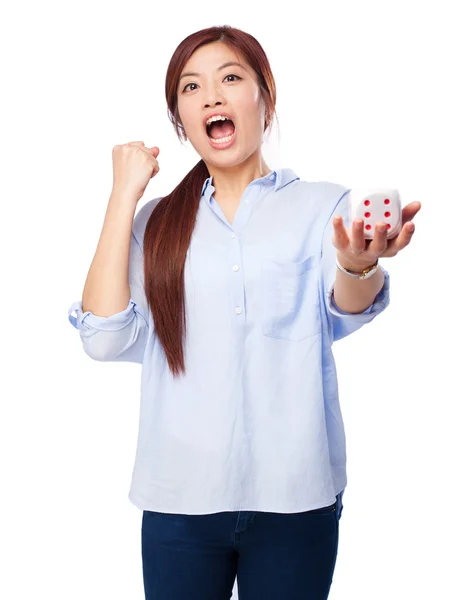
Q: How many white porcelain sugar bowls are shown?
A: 0